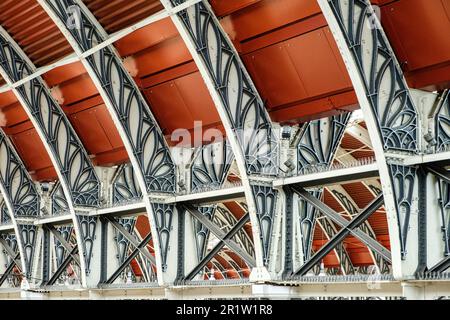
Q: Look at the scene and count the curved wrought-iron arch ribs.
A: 5